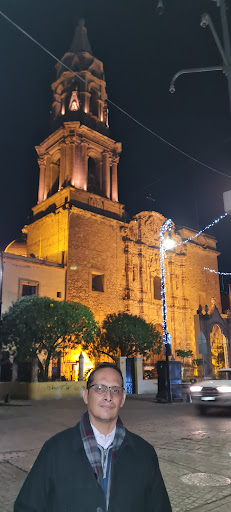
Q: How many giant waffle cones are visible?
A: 0